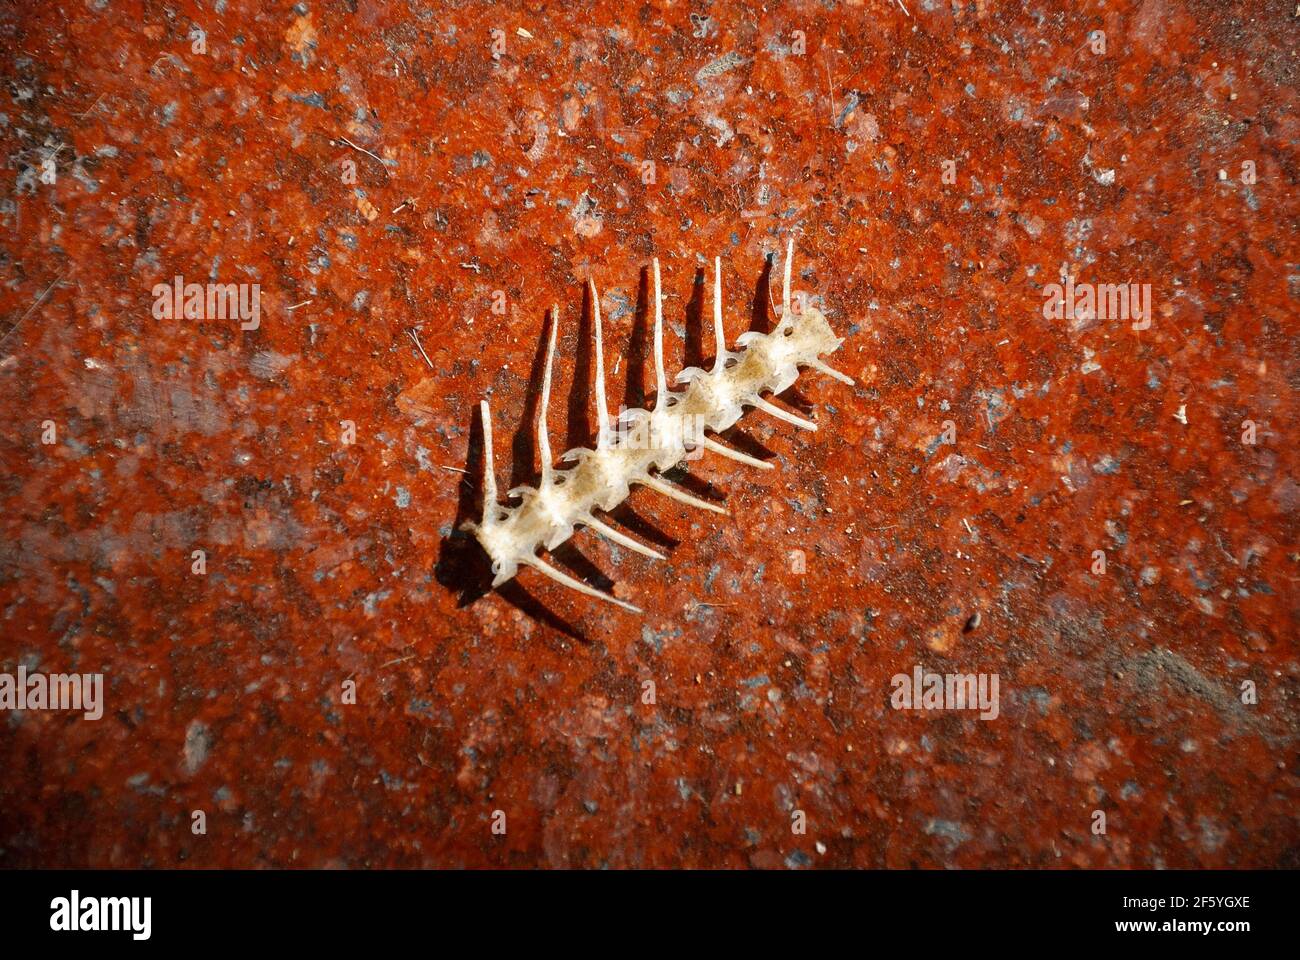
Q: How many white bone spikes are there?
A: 12